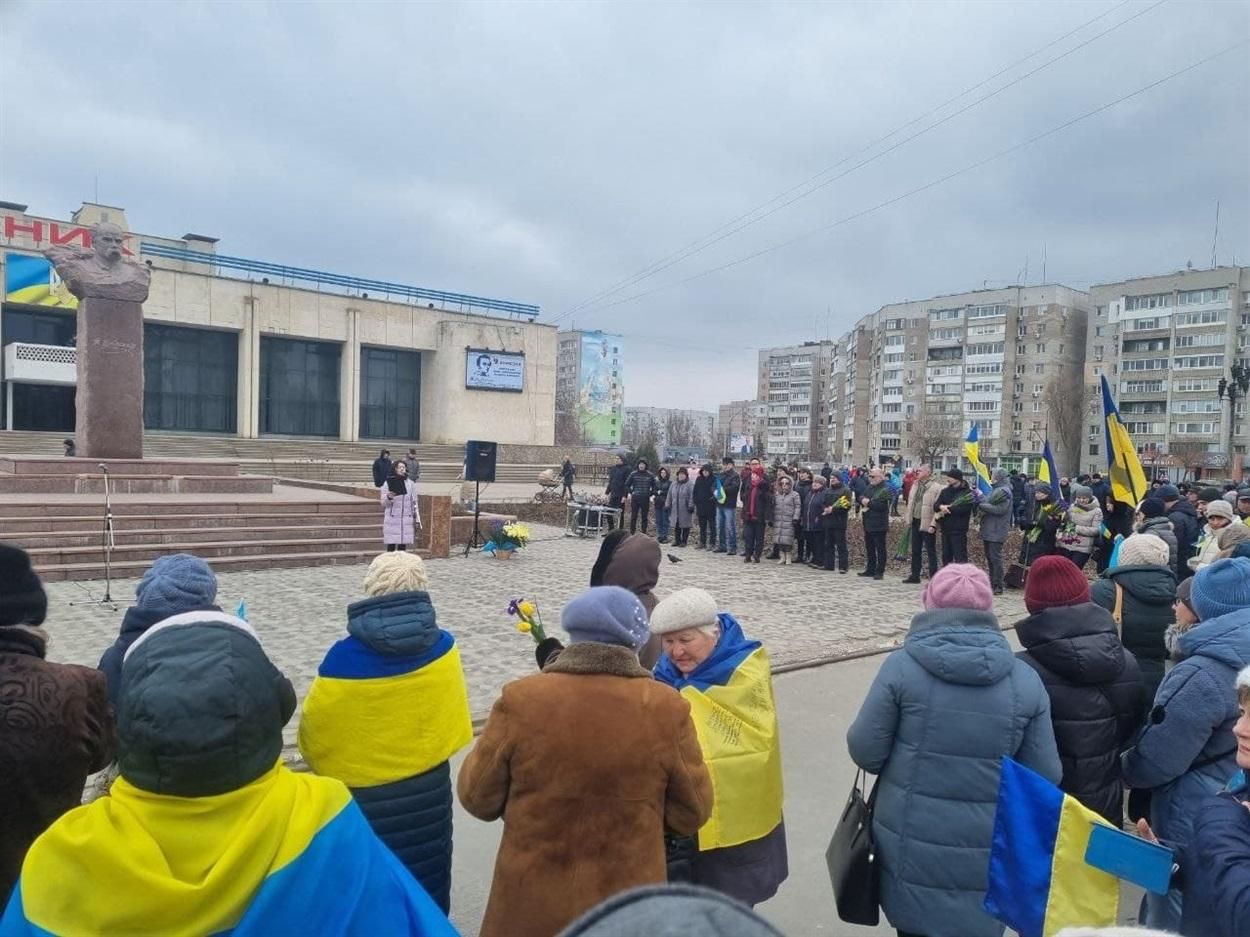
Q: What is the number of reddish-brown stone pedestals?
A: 1